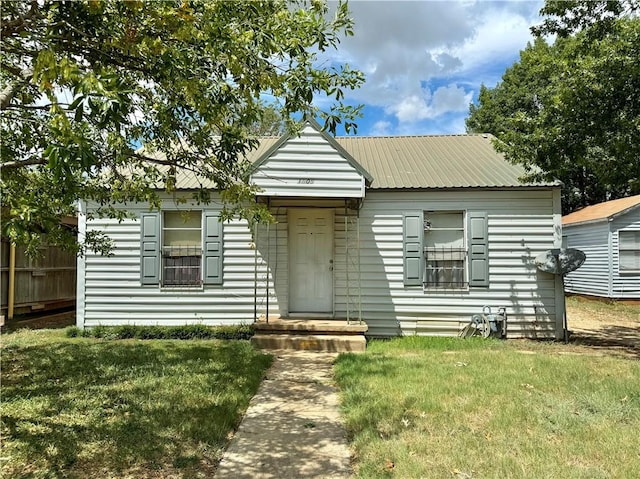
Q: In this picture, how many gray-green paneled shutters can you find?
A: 4